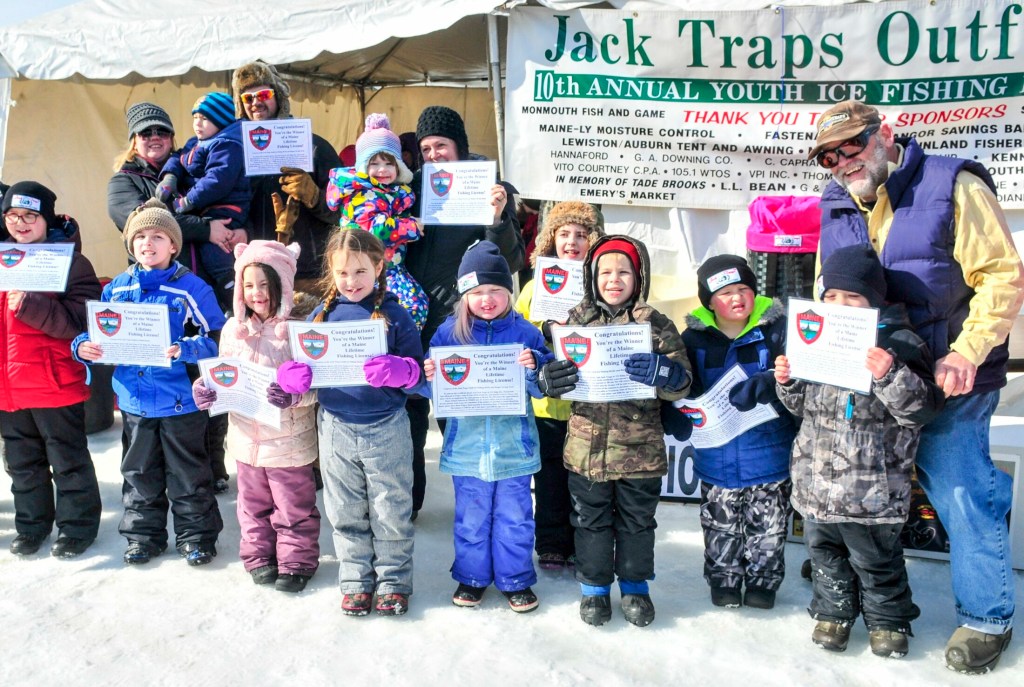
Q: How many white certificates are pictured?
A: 11